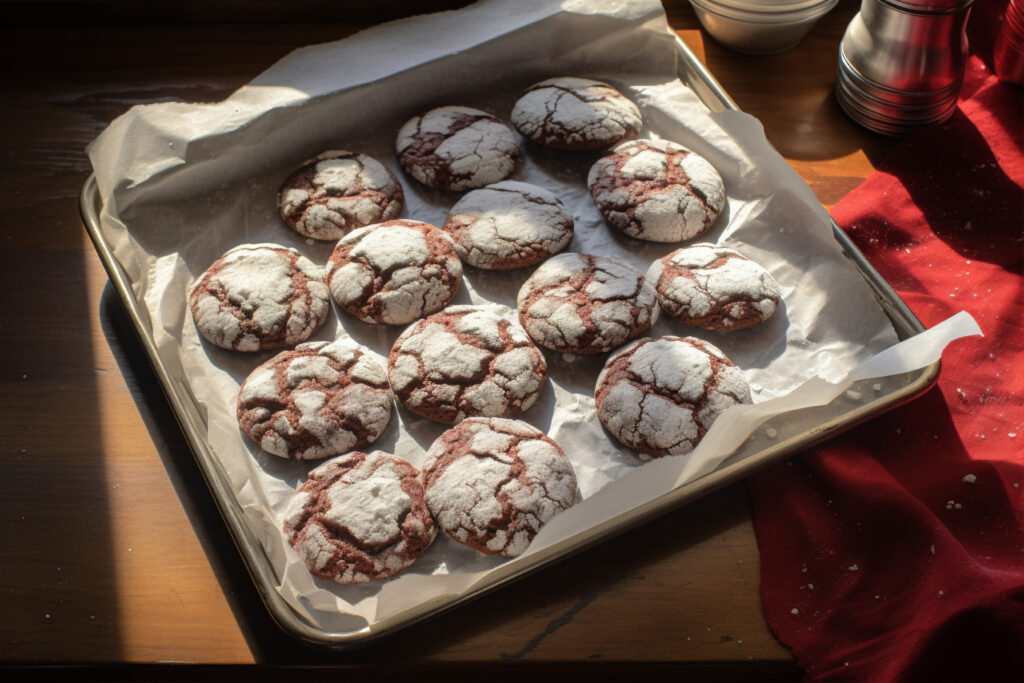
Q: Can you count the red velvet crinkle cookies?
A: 14